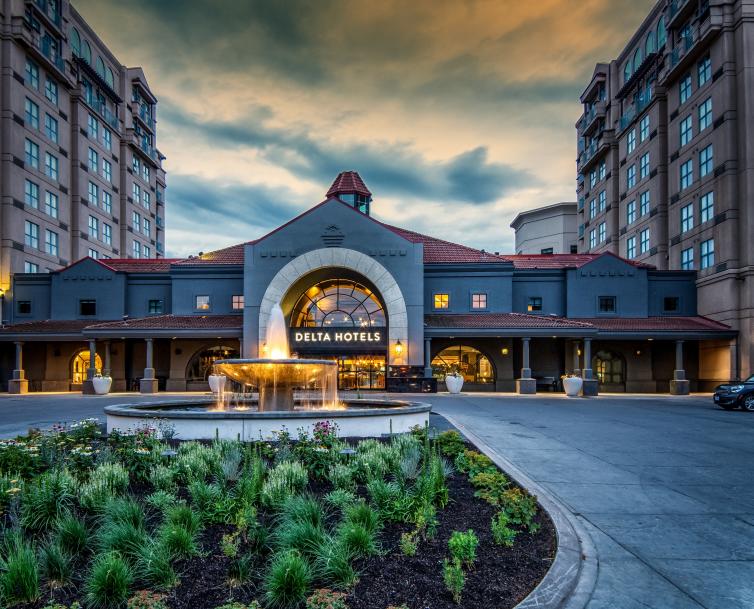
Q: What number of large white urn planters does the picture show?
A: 4